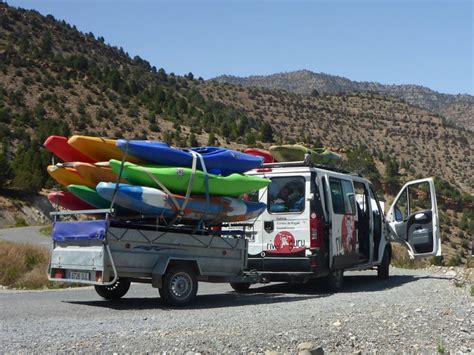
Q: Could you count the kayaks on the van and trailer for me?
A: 11